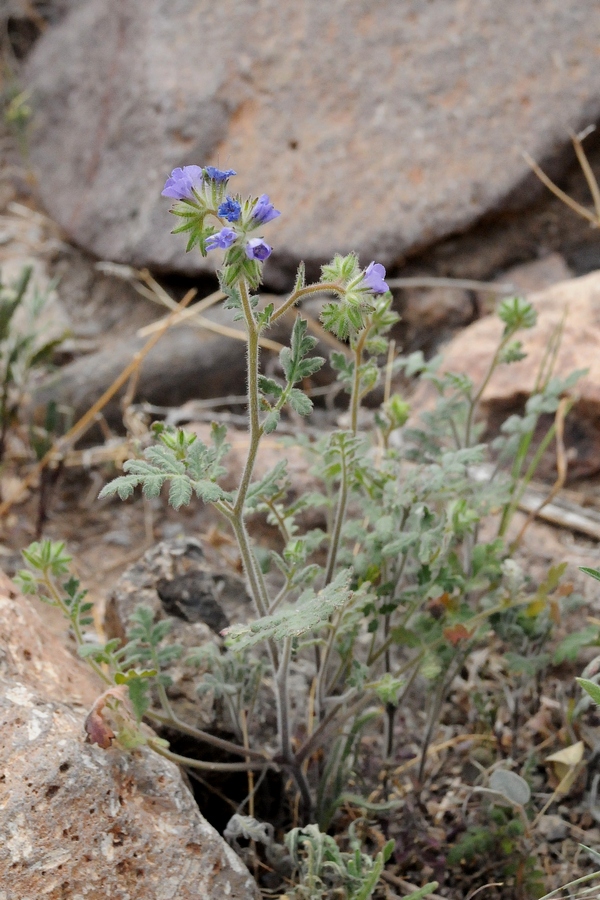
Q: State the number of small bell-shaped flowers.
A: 7